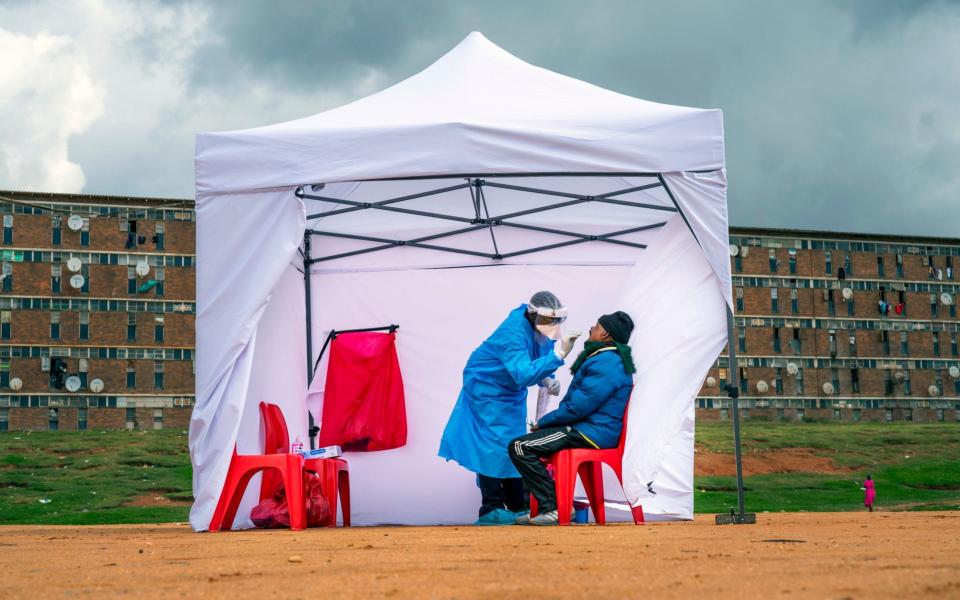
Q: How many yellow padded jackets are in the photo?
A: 0